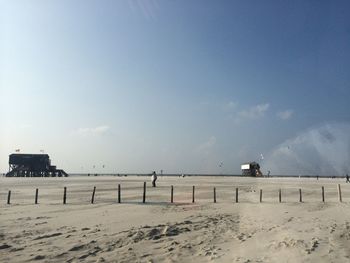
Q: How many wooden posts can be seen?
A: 15